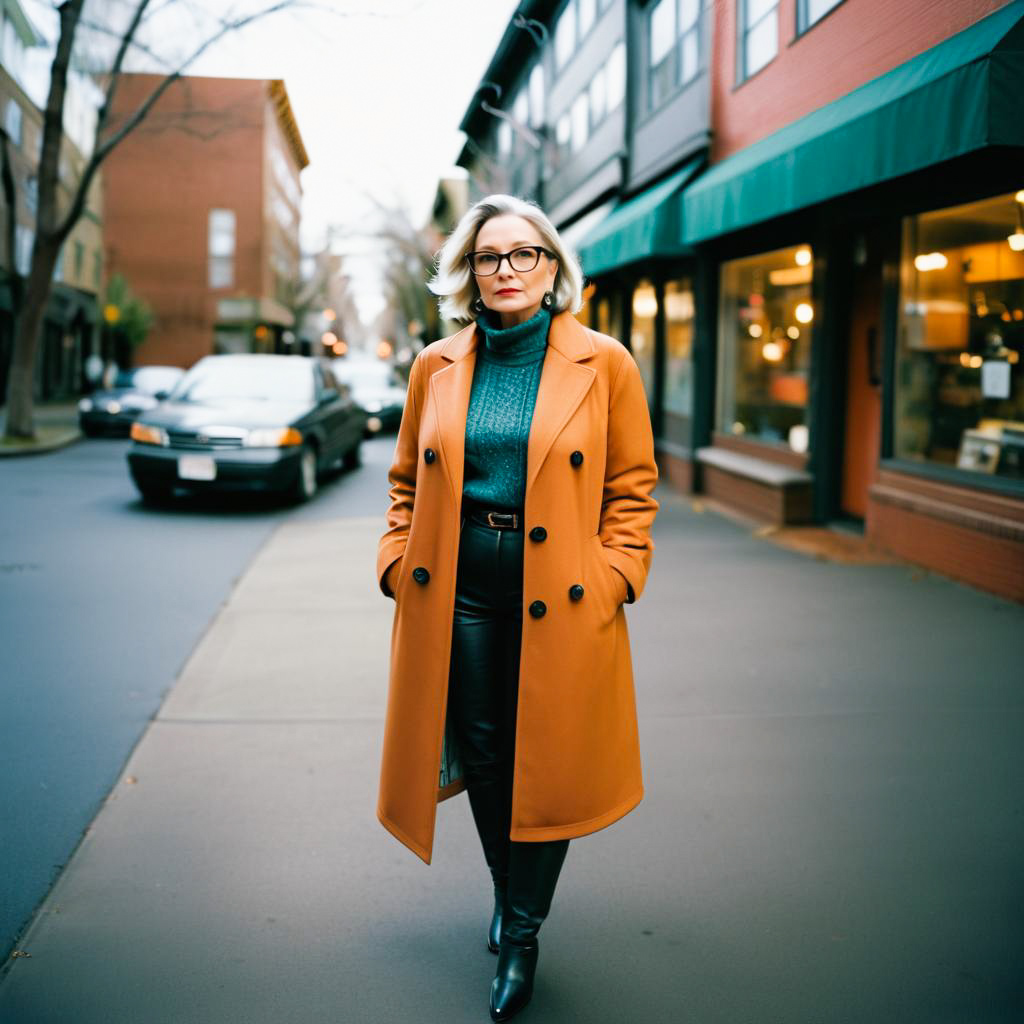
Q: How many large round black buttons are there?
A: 6